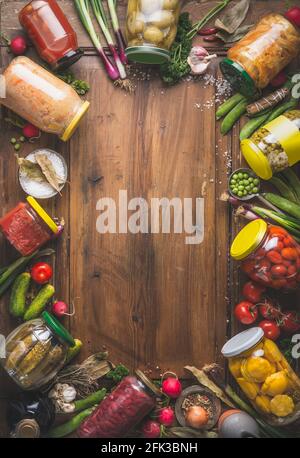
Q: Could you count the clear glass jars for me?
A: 10